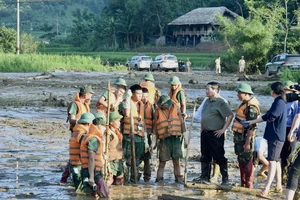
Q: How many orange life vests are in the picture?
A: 11